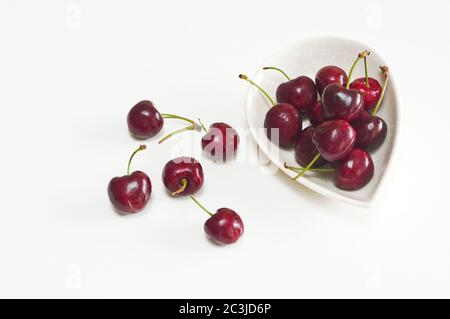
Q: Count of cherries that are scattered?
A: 5